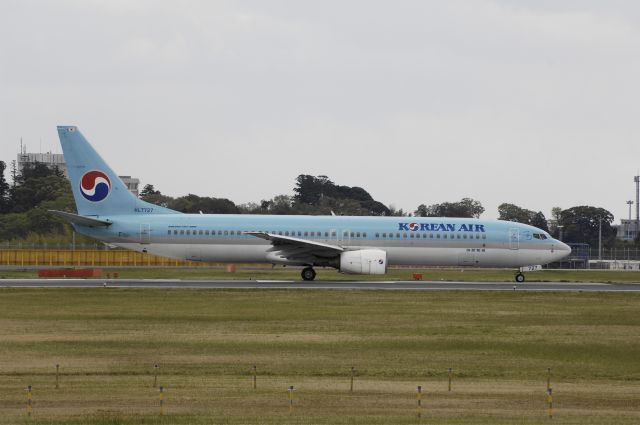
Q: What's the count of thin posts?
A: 11